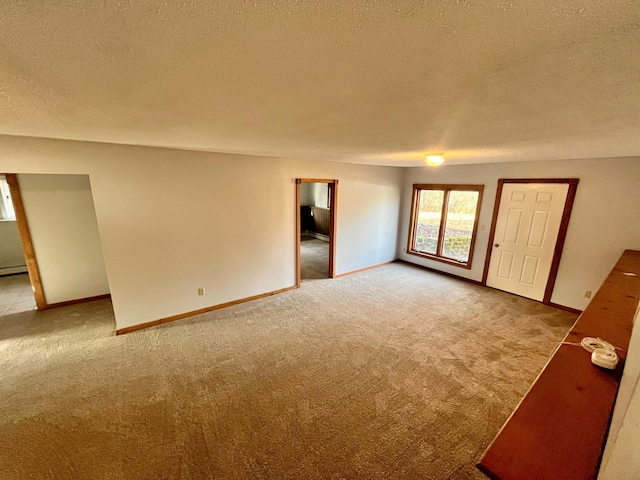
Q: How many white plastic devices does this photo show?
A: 2